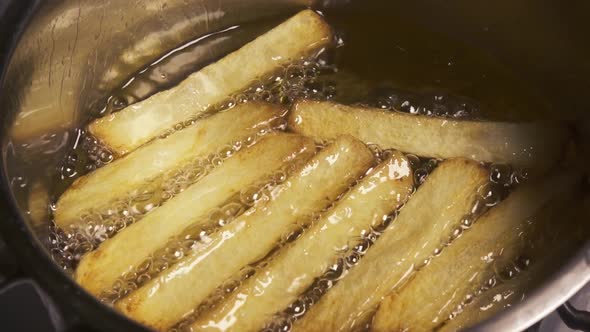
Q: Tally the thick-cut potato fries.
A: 9